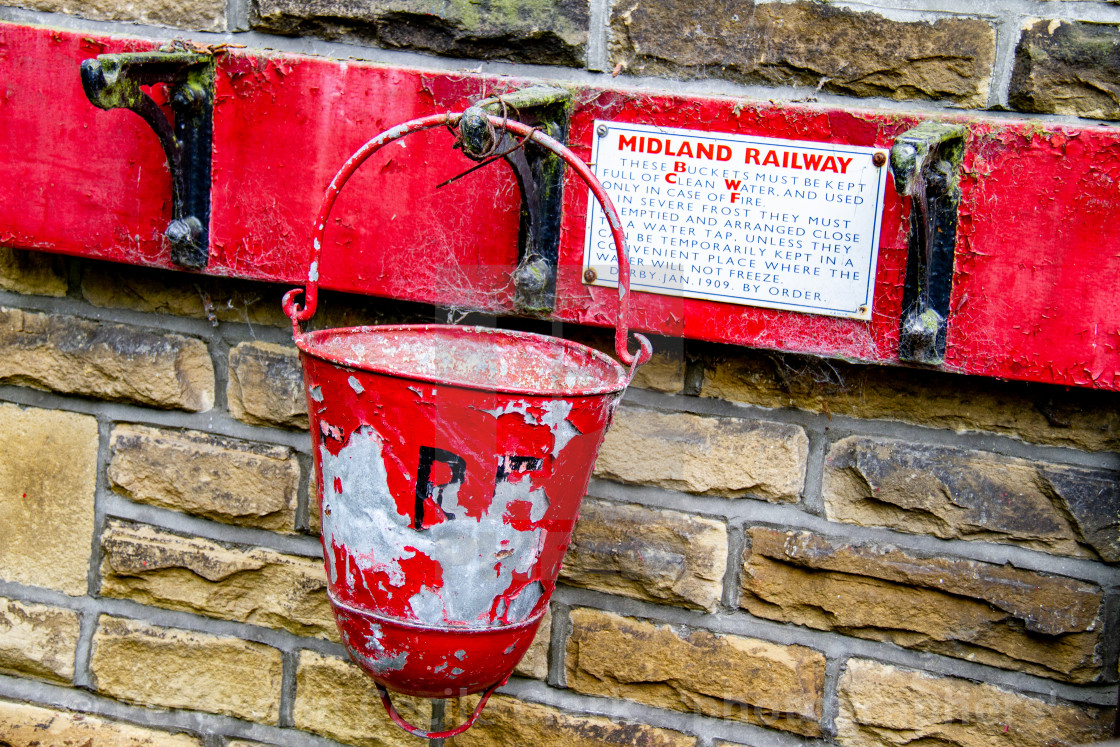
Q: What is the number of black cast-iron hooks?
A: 3